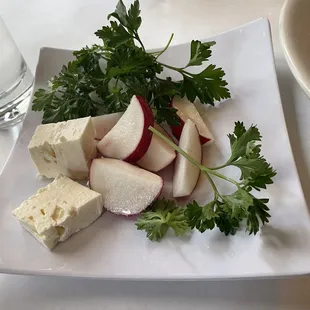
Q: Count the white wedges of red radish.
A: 5